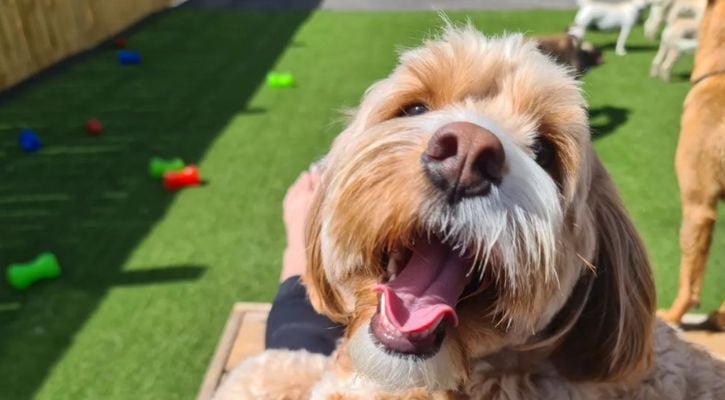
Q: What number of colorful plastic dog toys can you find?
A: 8